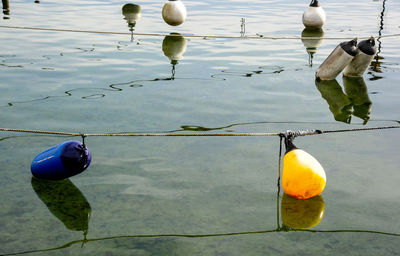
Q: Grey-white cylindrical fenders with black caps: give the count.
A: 2